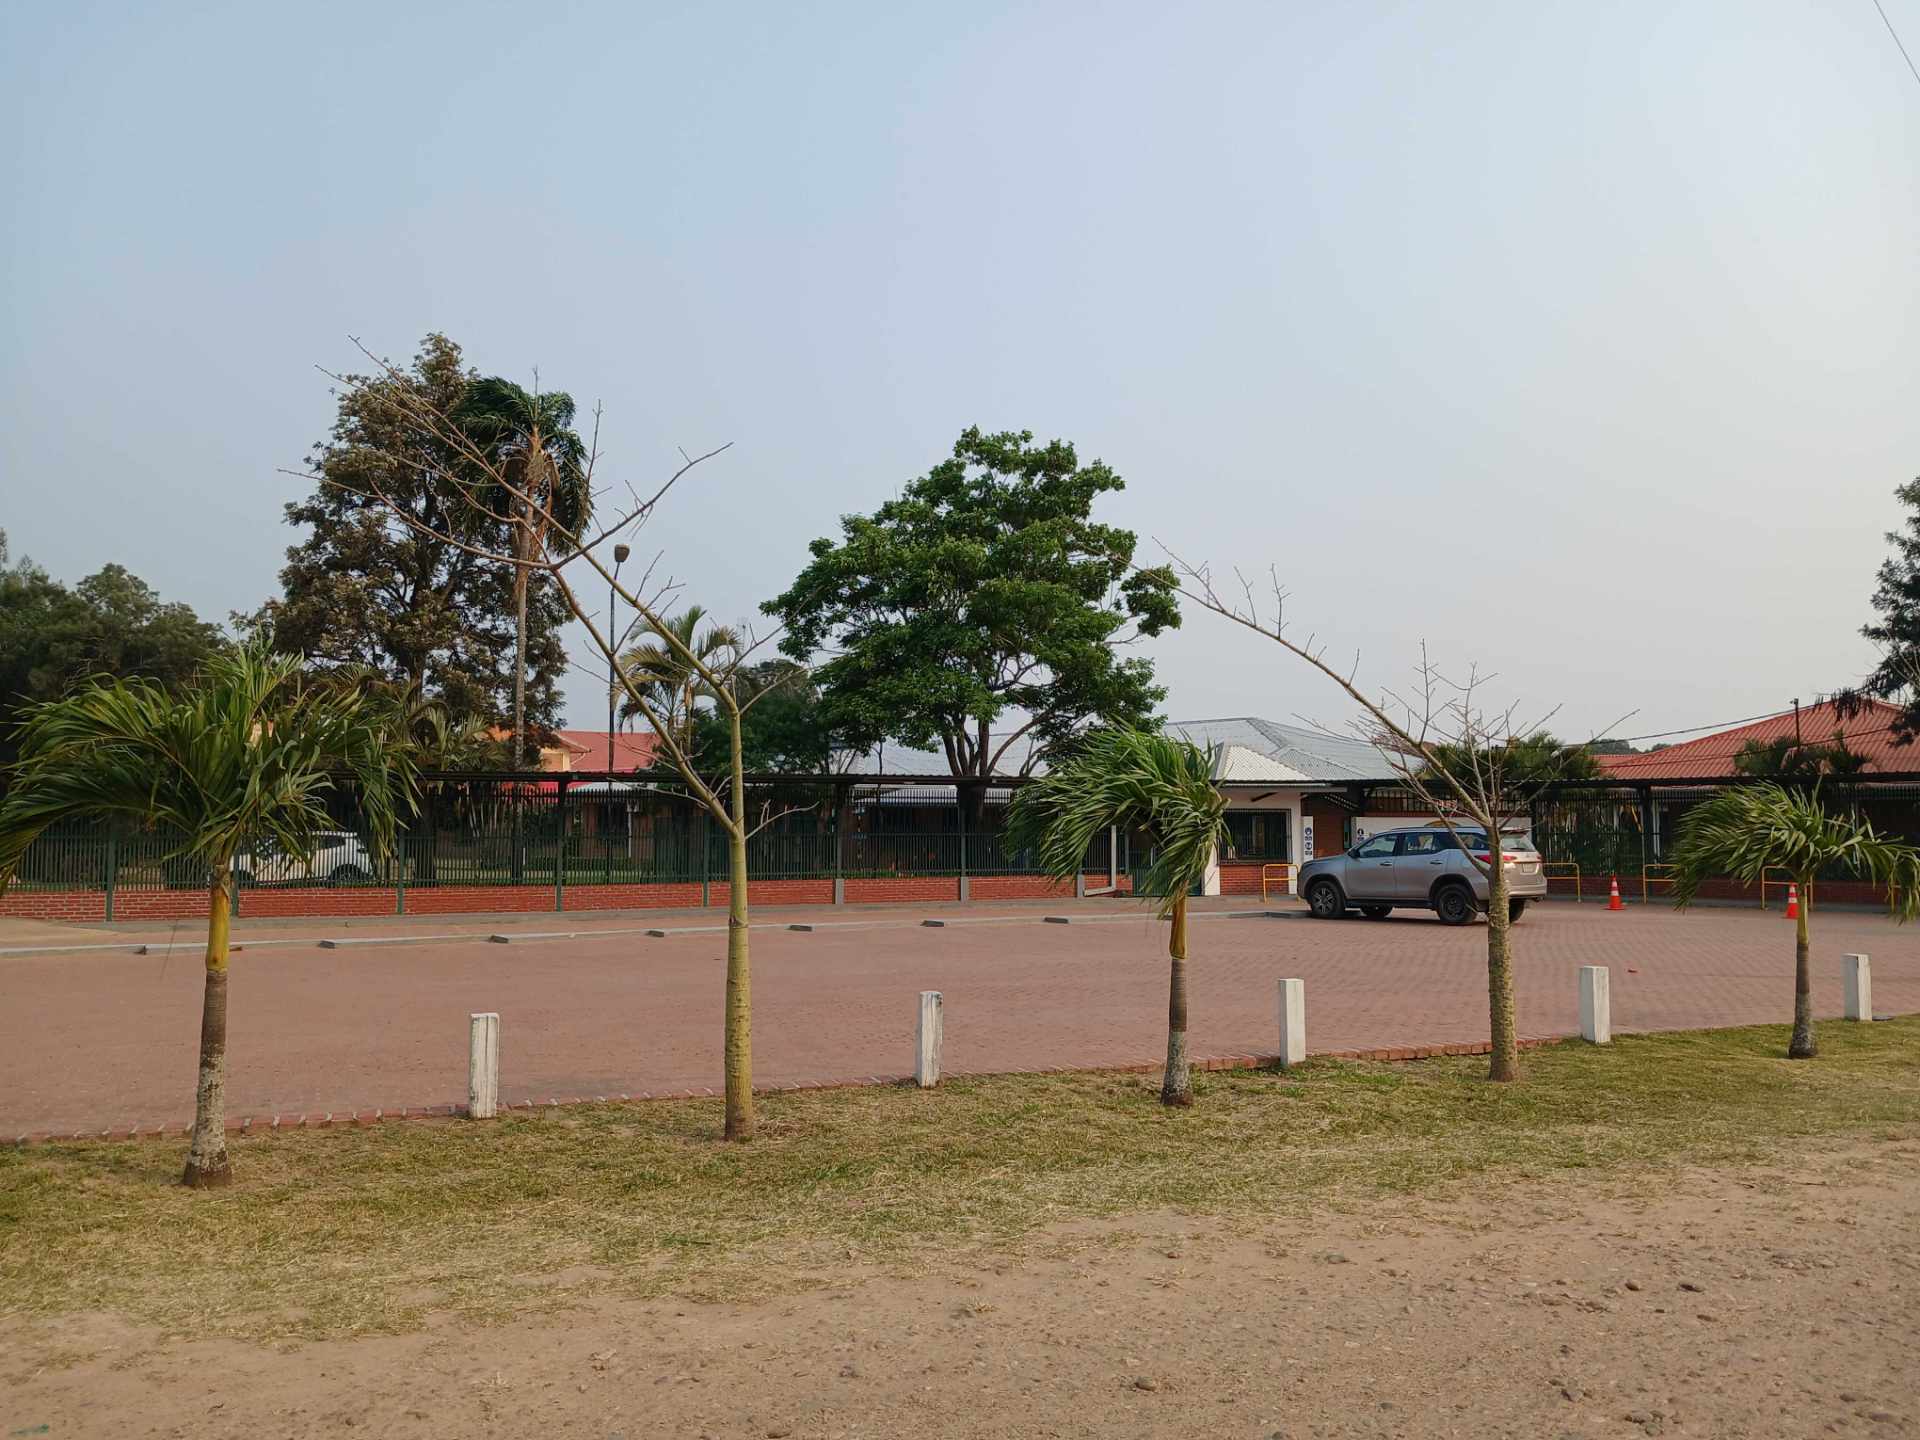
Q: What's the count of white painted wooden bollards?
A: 5